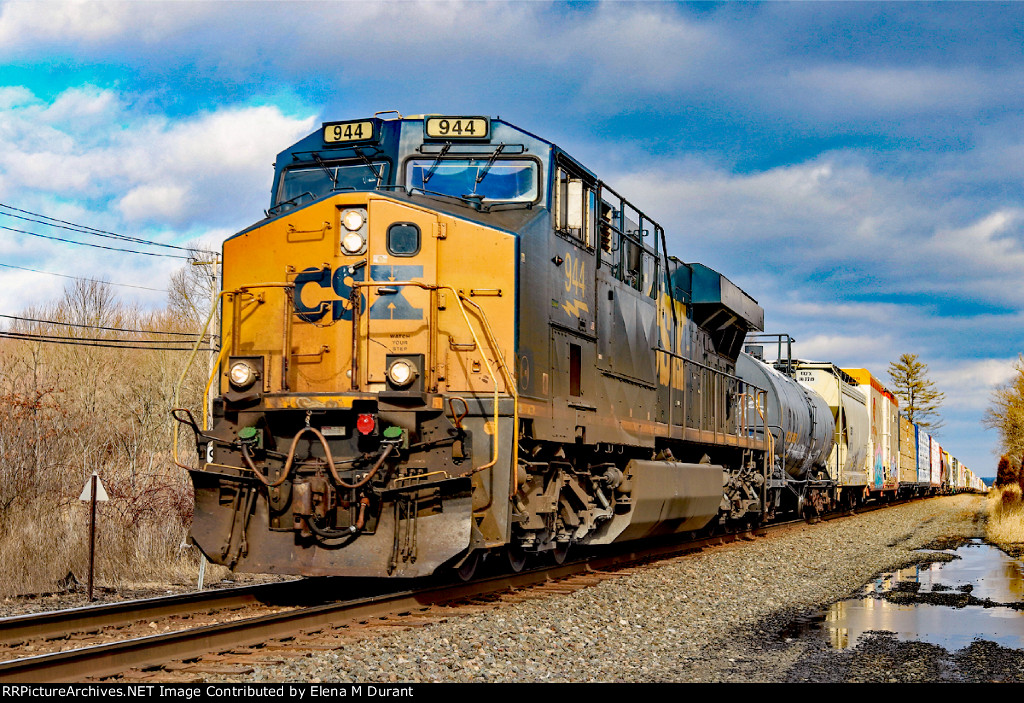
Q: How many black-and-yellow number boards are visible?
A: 2